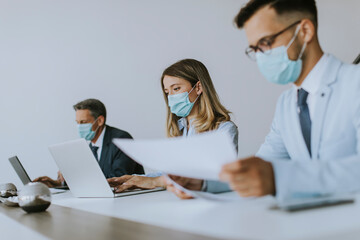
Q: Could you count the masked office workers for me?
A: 3